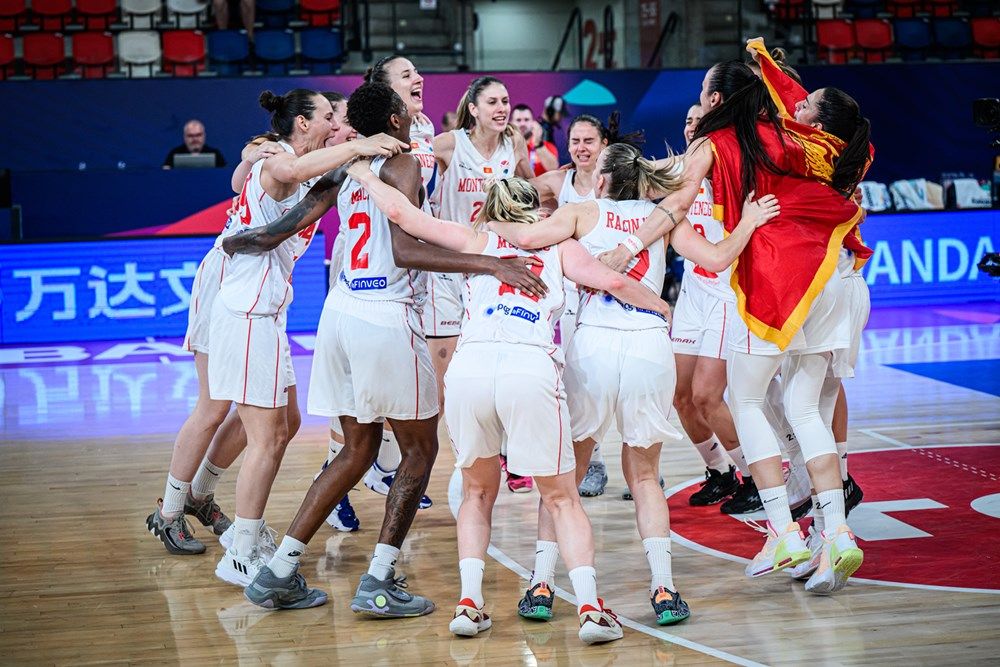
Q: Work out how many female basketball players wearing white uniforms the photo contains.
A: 12